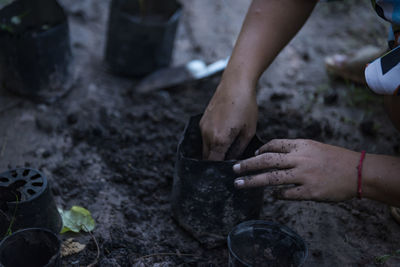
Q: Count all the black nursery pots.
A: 6